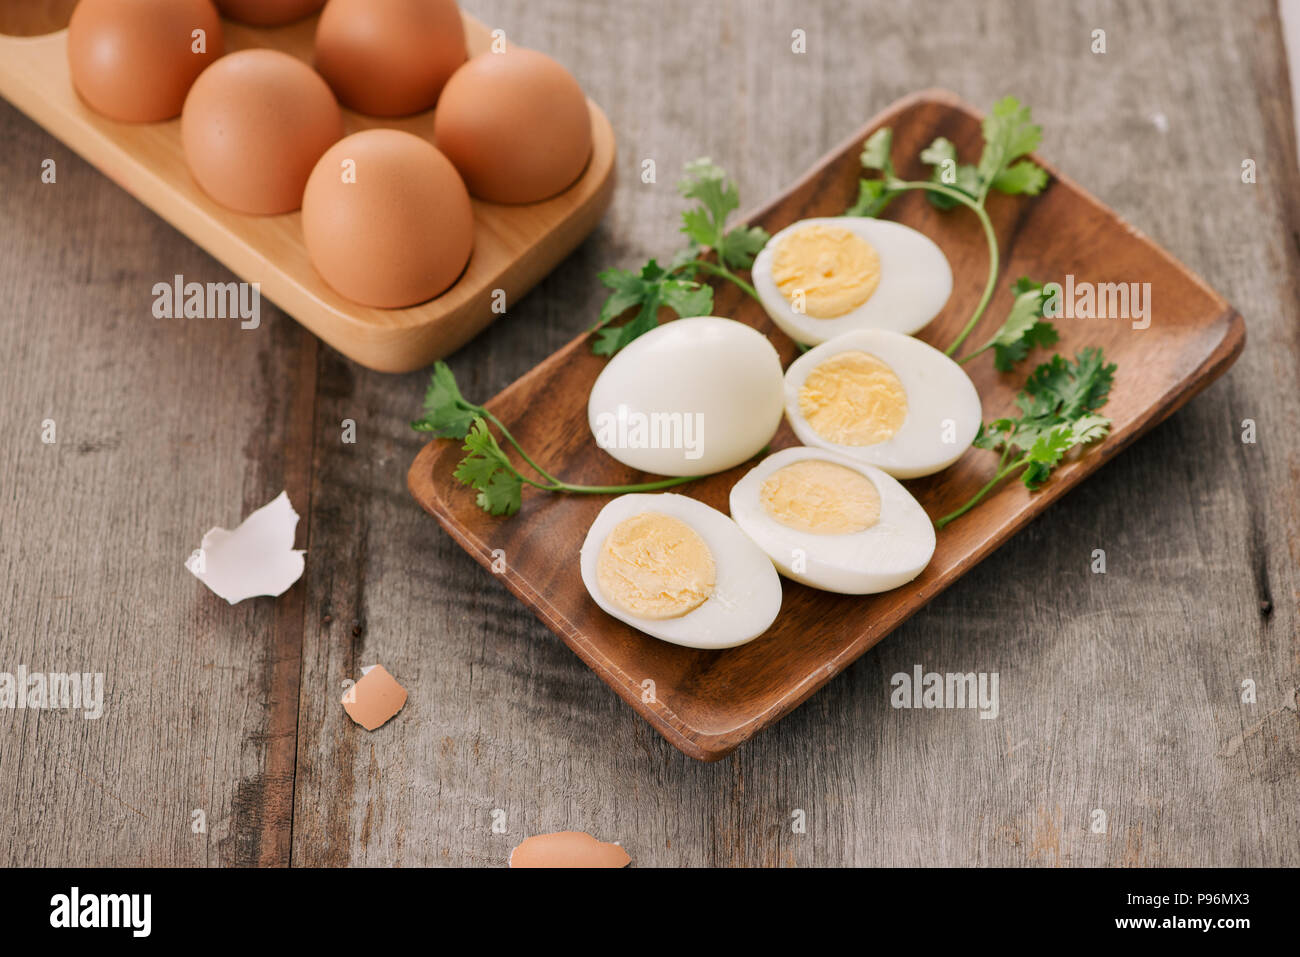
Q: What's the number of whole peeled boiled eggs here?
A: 1